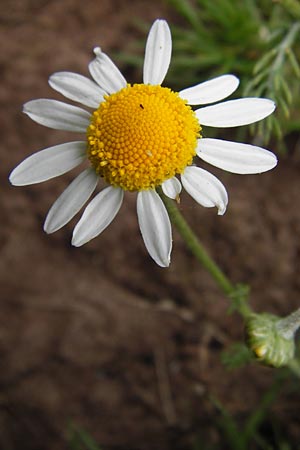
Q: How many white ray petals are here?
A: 13